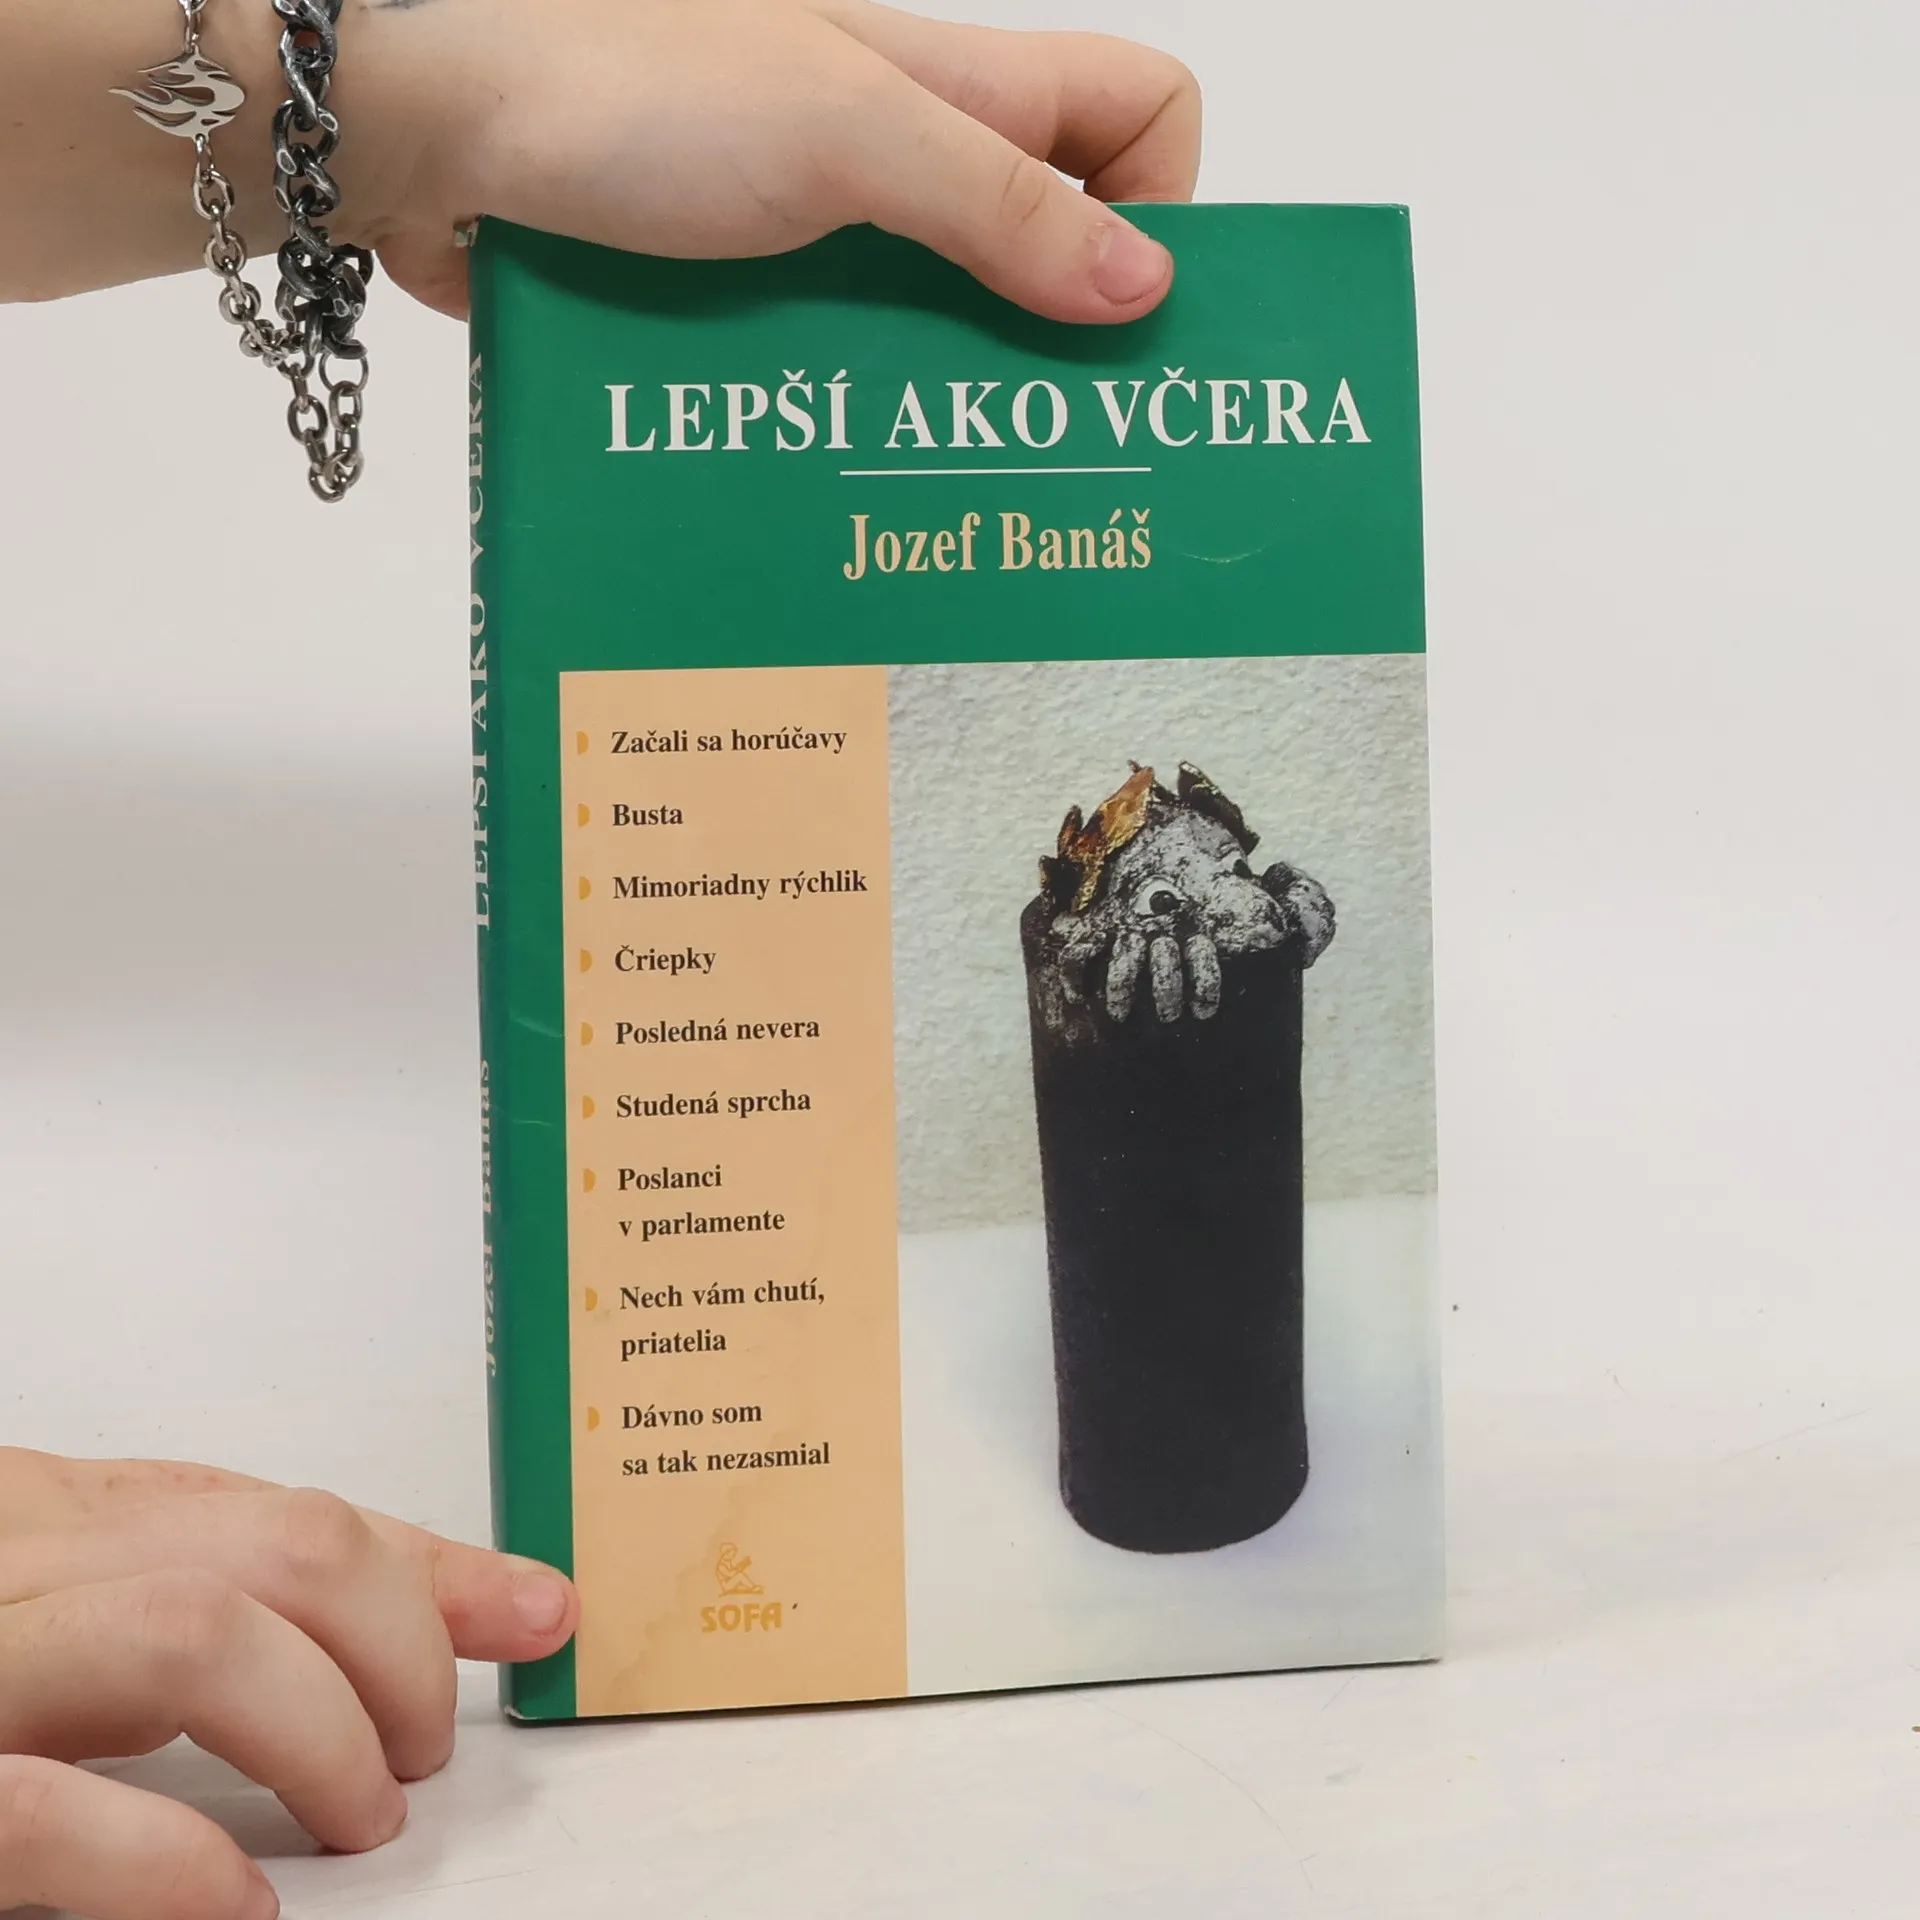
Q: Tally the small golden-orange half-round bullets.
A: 9